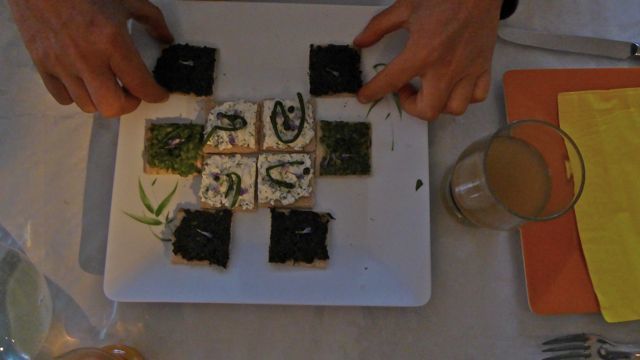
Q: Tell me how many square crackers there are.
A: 10